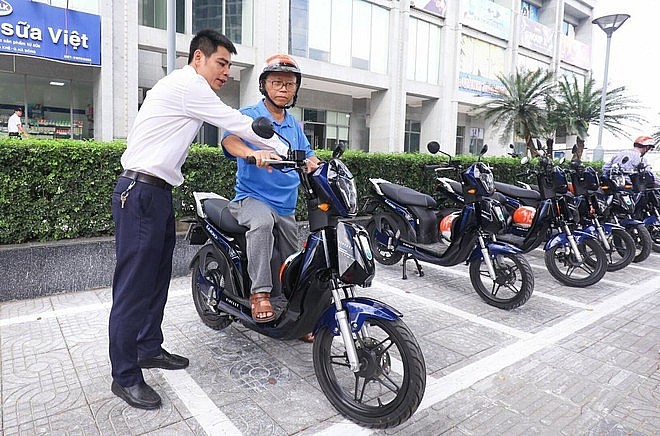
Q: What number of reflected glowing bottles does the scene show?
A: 0